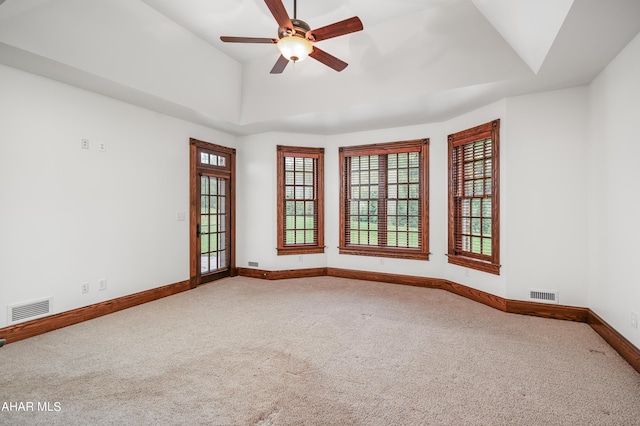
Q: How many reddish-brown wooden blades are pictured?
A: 5